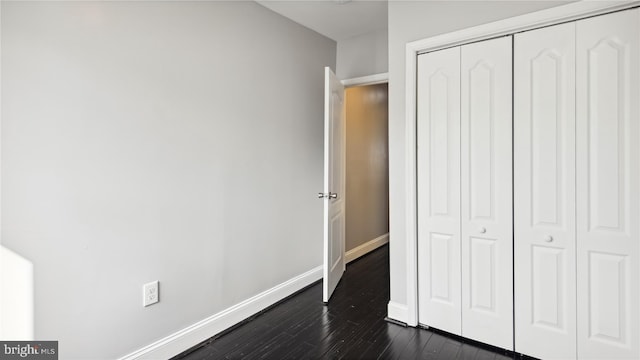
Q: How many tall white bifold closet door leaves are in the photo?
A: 4